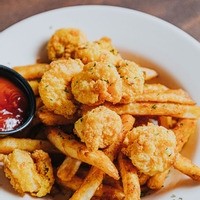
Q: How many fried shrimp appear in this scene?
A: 8